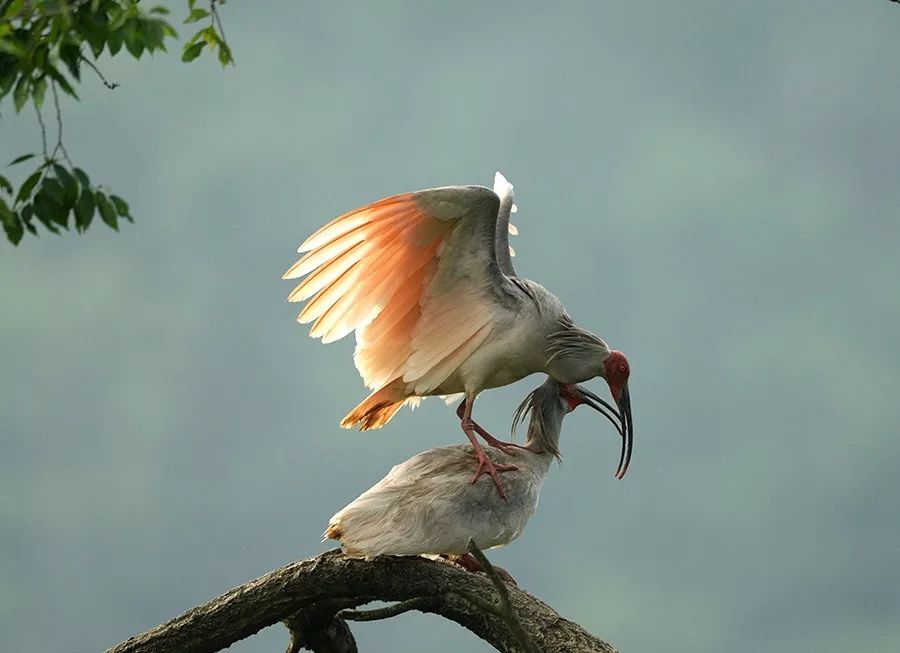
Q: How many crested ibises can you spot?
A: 2